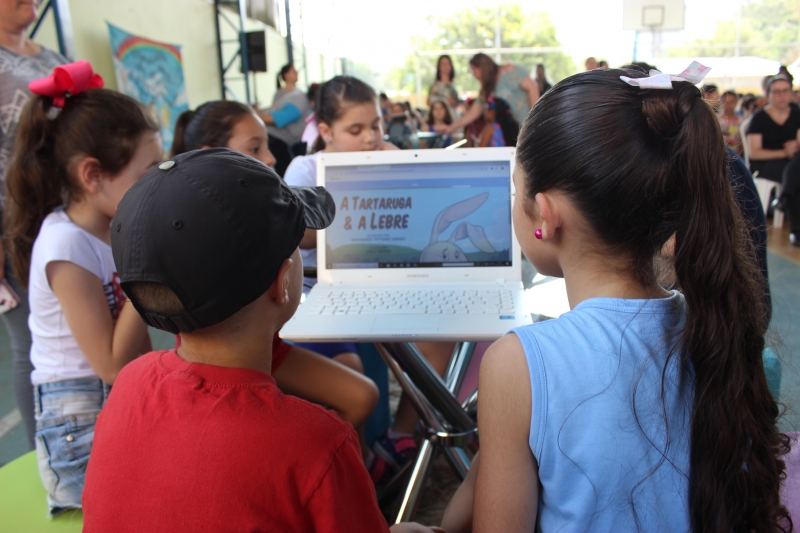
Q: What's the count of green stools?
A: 1